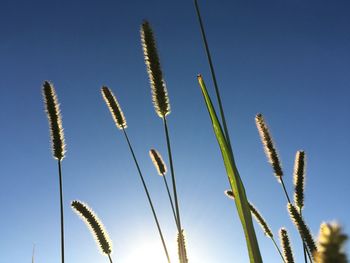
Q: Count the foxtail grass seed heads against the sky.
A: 12